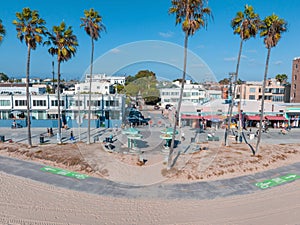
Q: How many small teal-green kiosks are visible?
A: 2